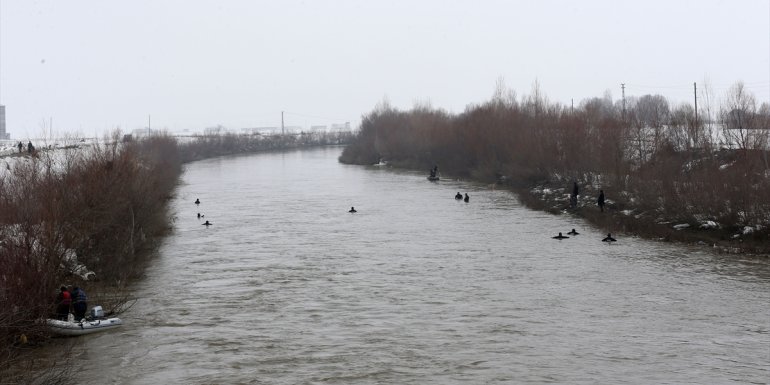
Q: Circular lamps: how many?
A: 0